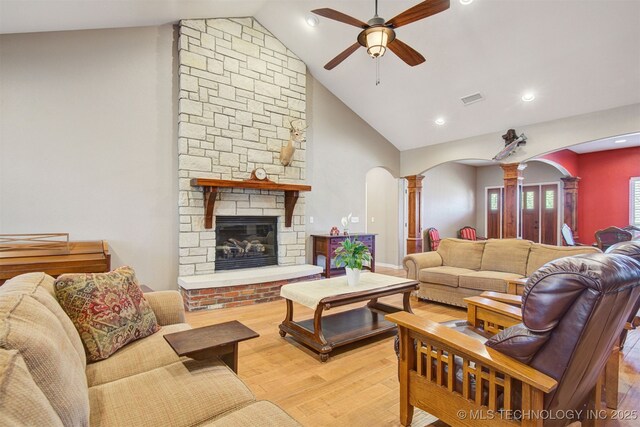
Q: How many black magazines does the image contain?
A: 0